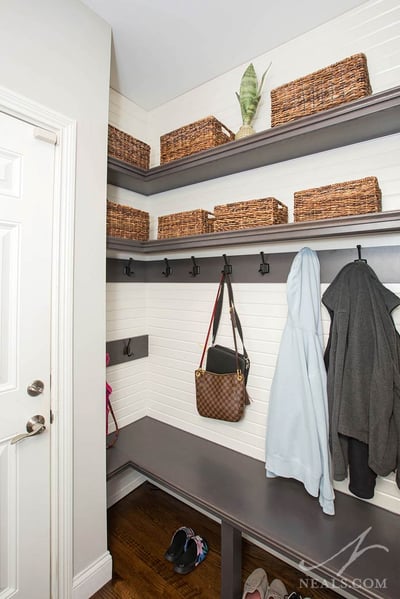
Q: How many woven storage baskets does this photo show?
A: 7